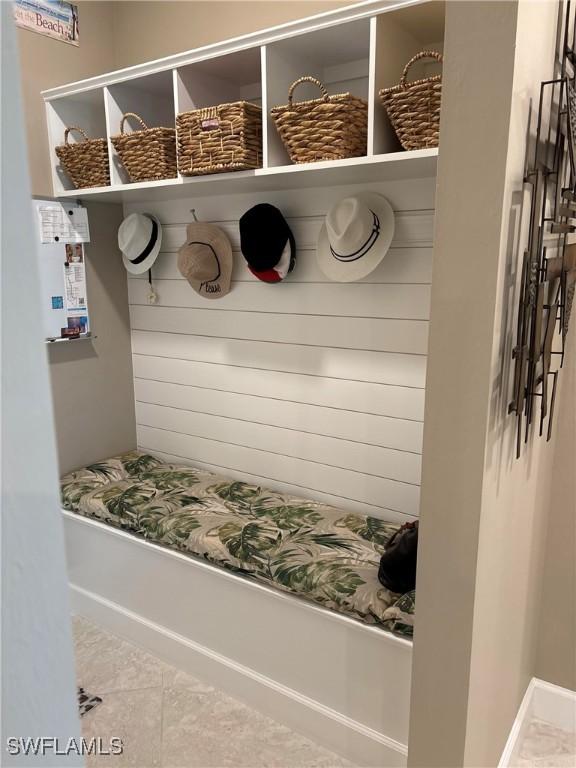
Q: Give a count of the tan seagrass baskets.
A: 5